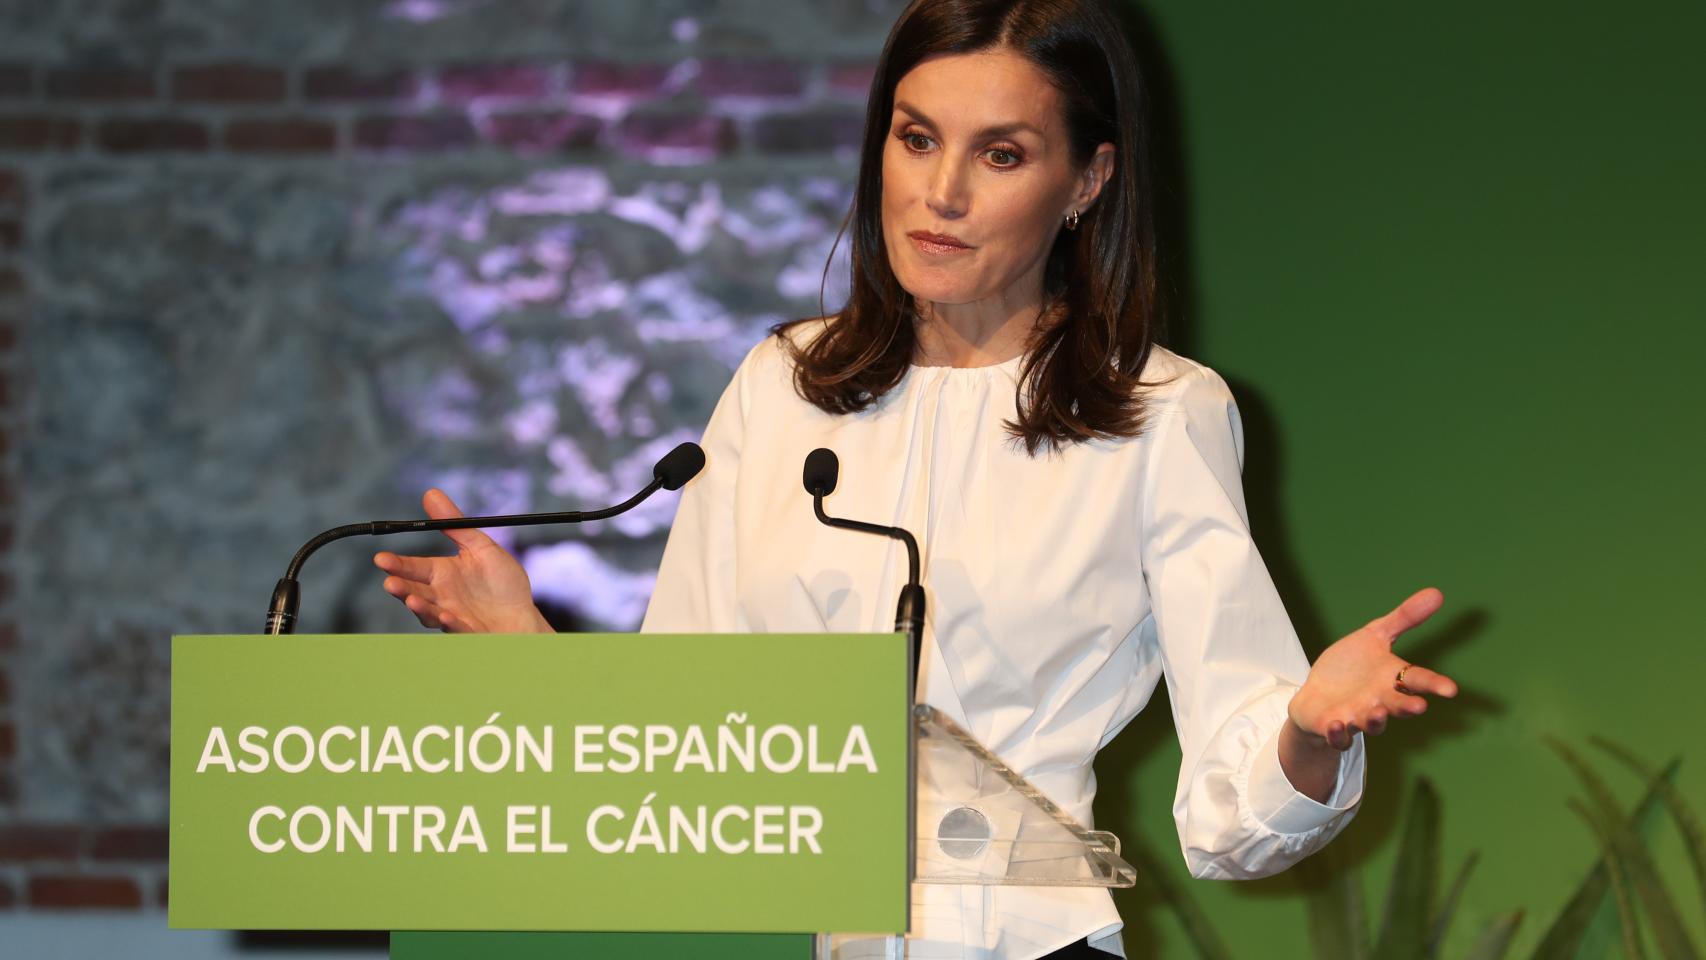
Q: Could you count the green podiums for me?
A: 1